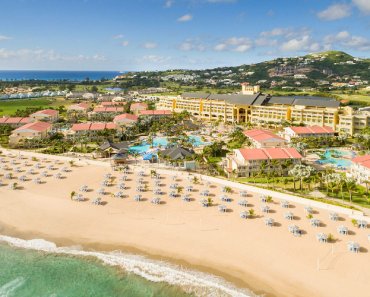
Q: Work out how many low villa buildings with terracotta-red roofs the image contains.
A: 14